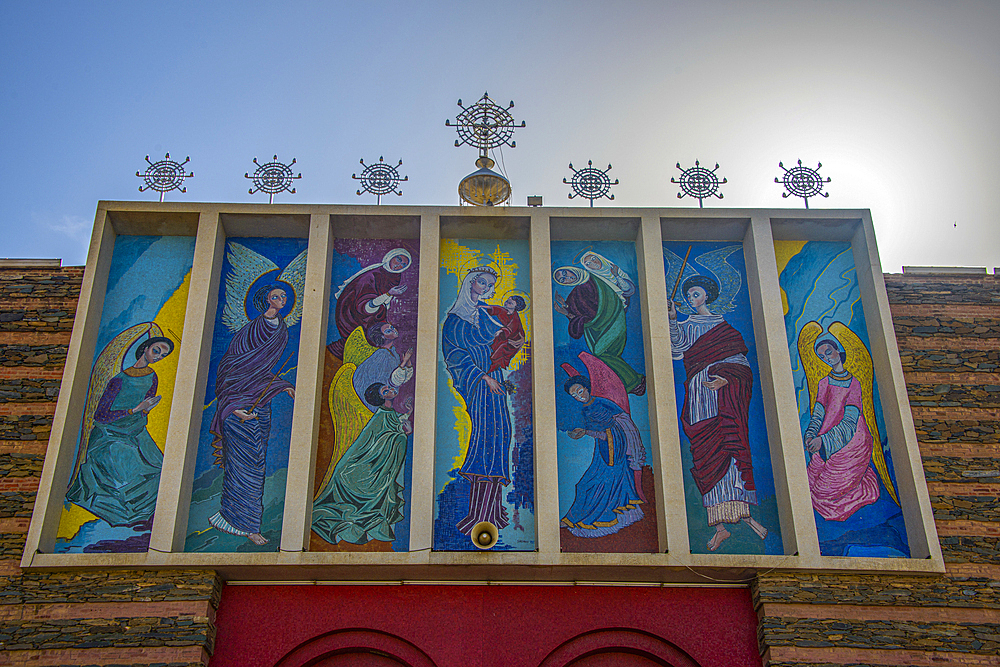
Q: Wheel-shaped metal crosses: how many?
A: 7